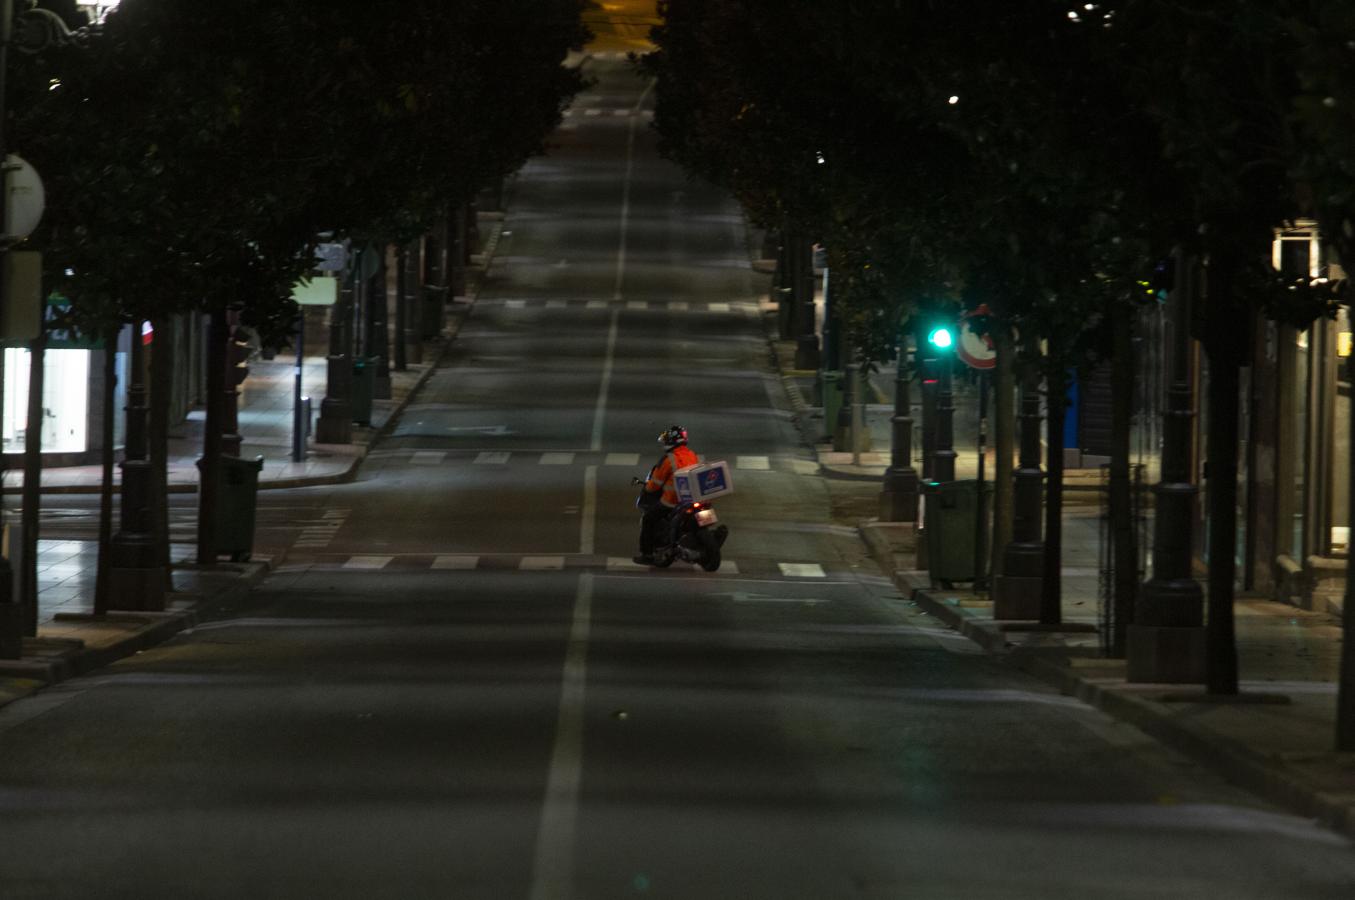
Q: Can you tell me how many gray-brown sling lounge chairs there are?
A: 0